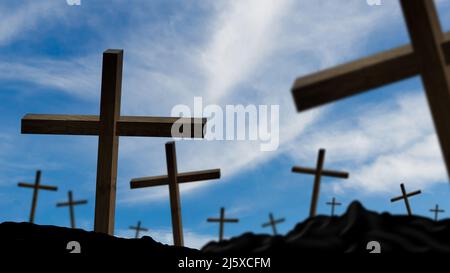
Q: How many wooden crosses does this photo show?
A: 12